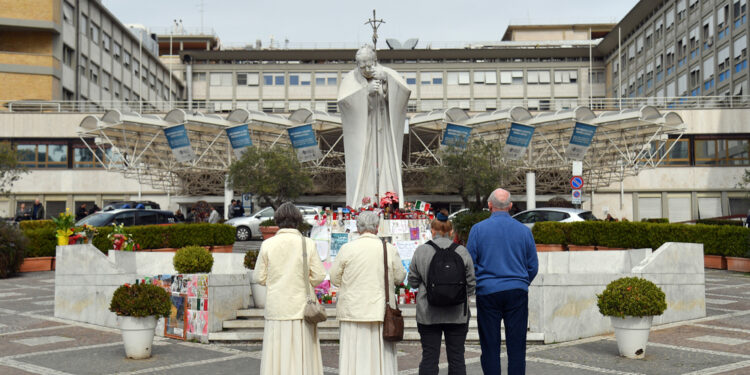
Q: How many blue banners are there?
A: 6